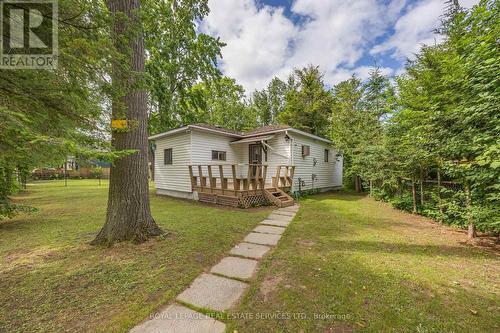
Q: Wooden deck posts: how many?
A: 11